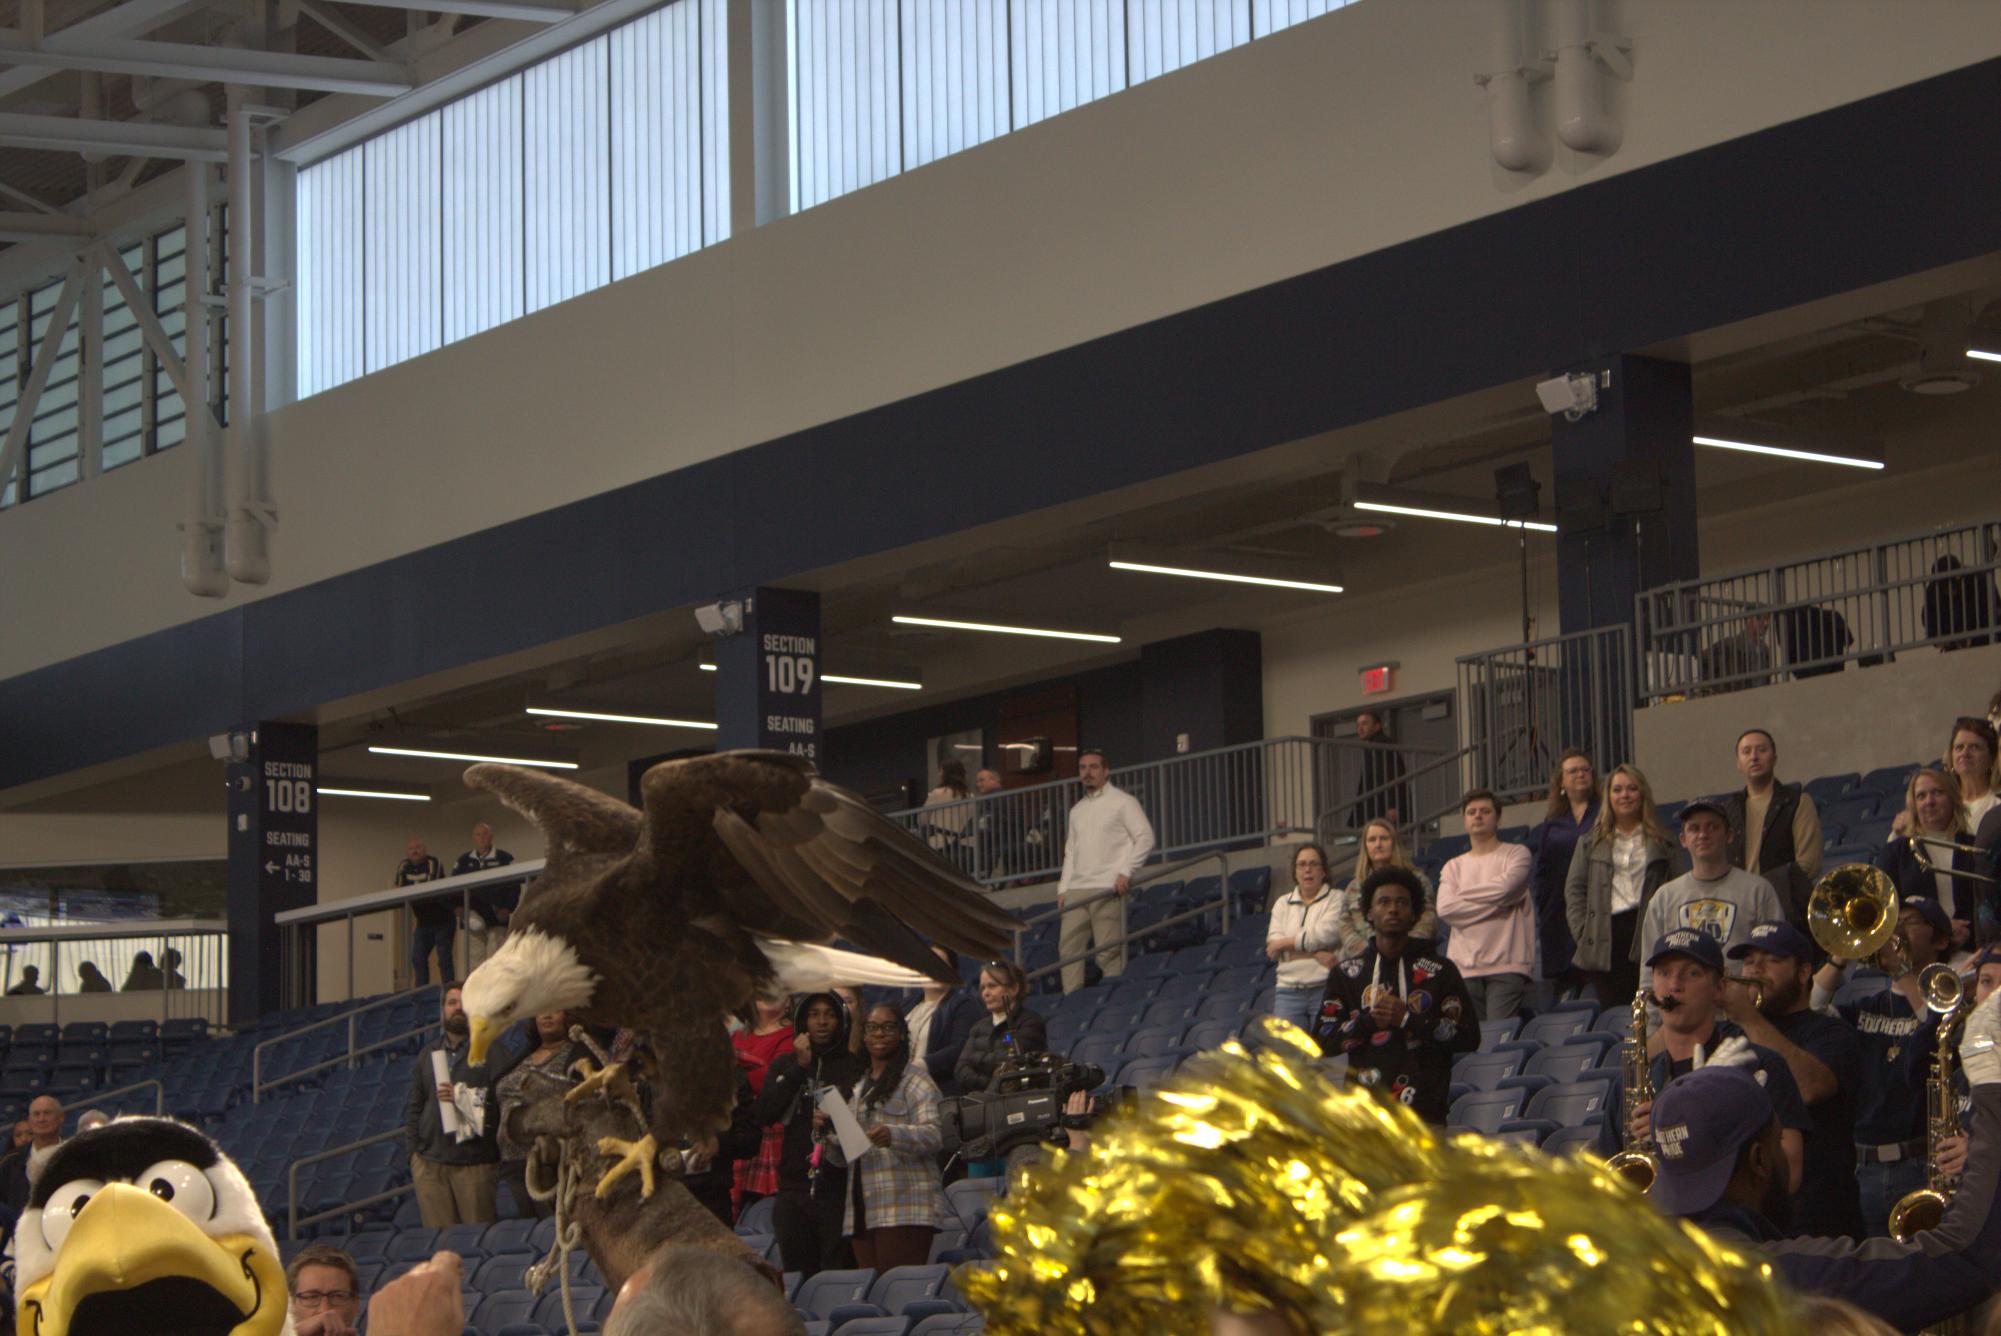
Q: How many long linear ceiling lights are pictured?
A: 9